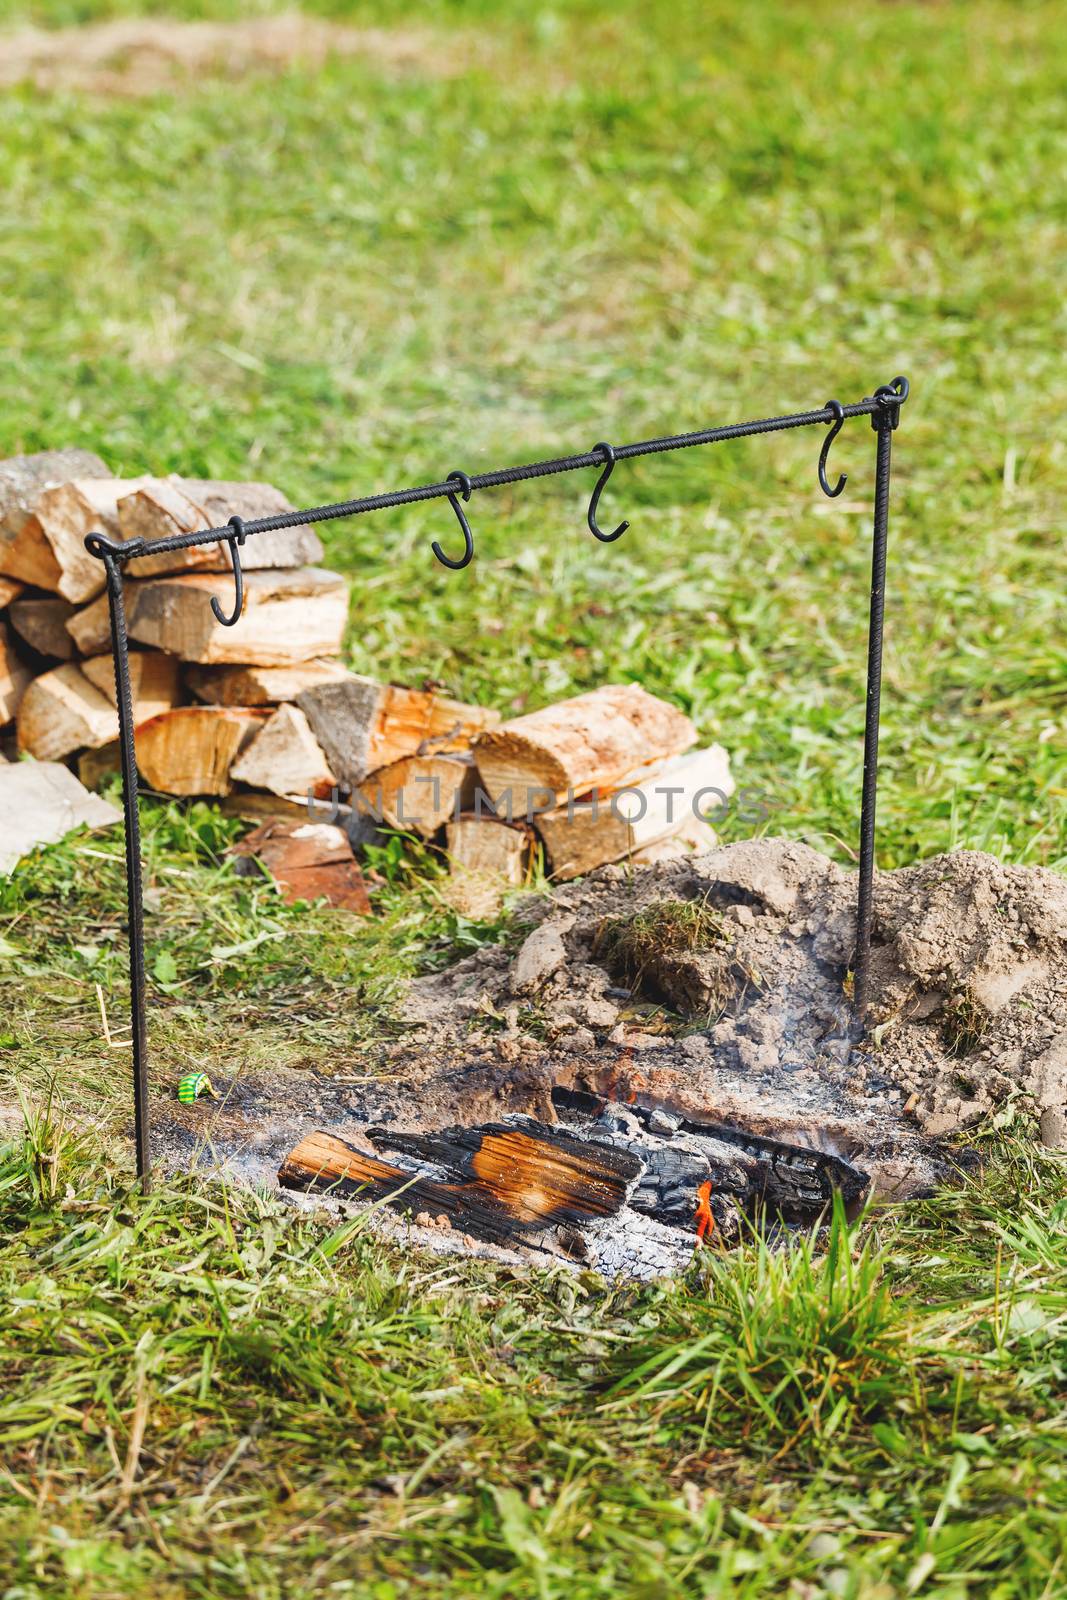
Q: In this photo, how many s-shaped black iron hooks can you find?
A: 4